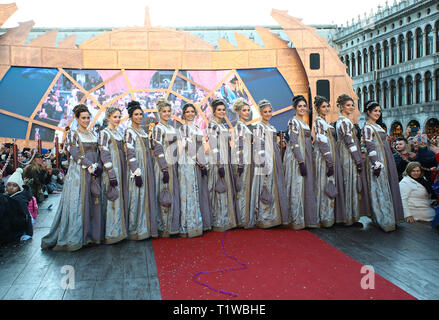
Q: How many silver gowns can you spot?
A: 12